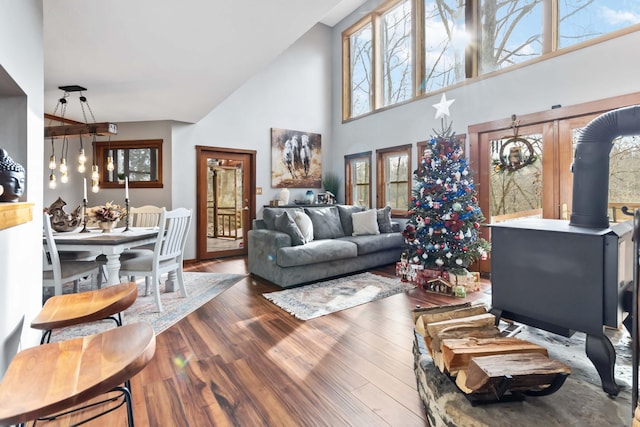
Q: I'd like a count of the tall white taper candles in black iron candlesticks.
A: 2